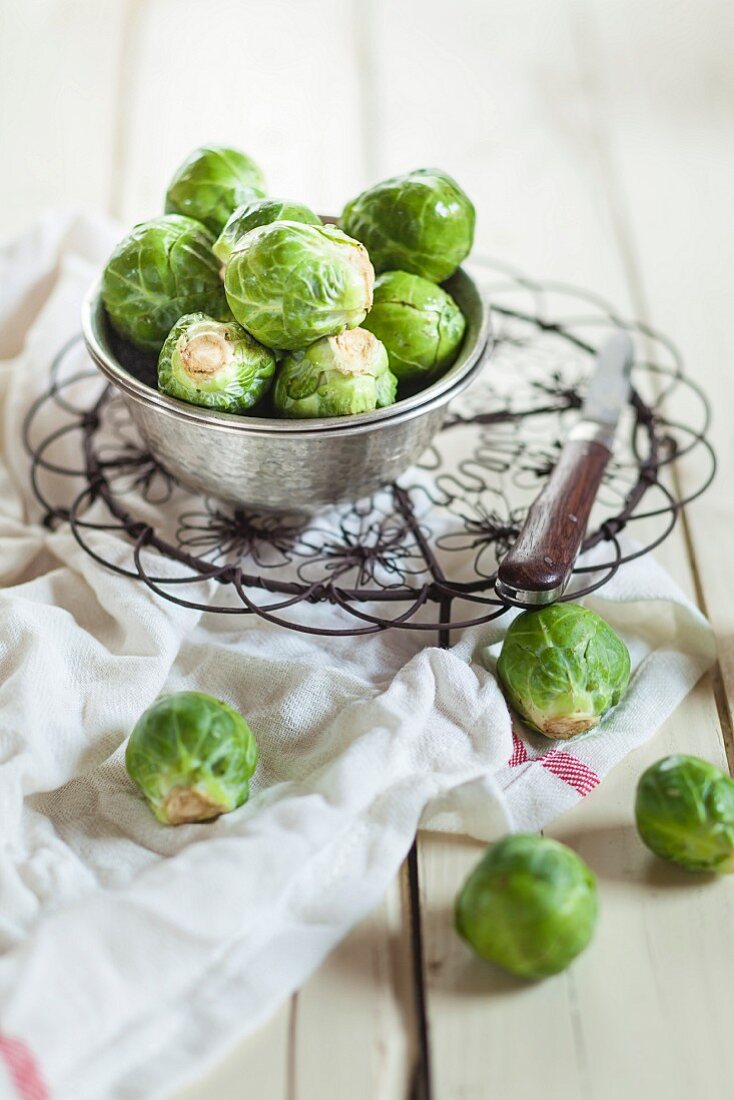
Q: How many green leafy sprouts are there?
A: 12